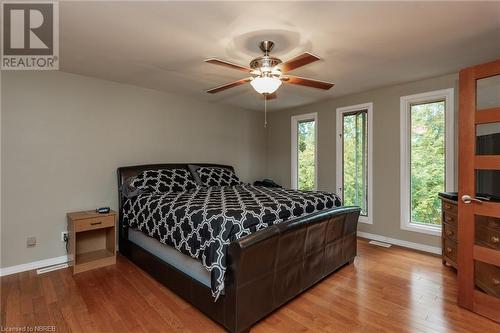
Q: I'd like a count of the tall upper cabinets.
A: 0